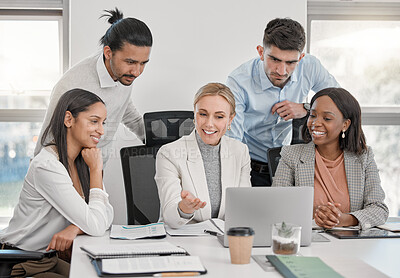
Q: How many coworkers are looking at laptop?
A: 5